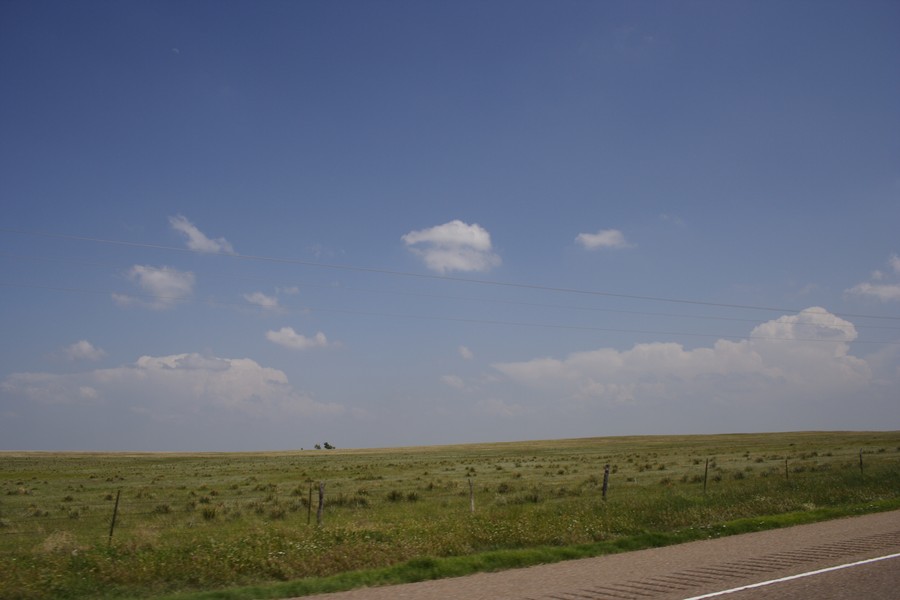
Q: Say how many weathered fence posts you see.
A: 8